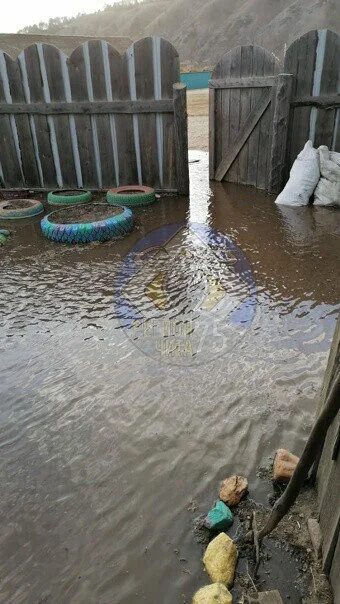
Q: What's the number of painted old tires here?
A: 4